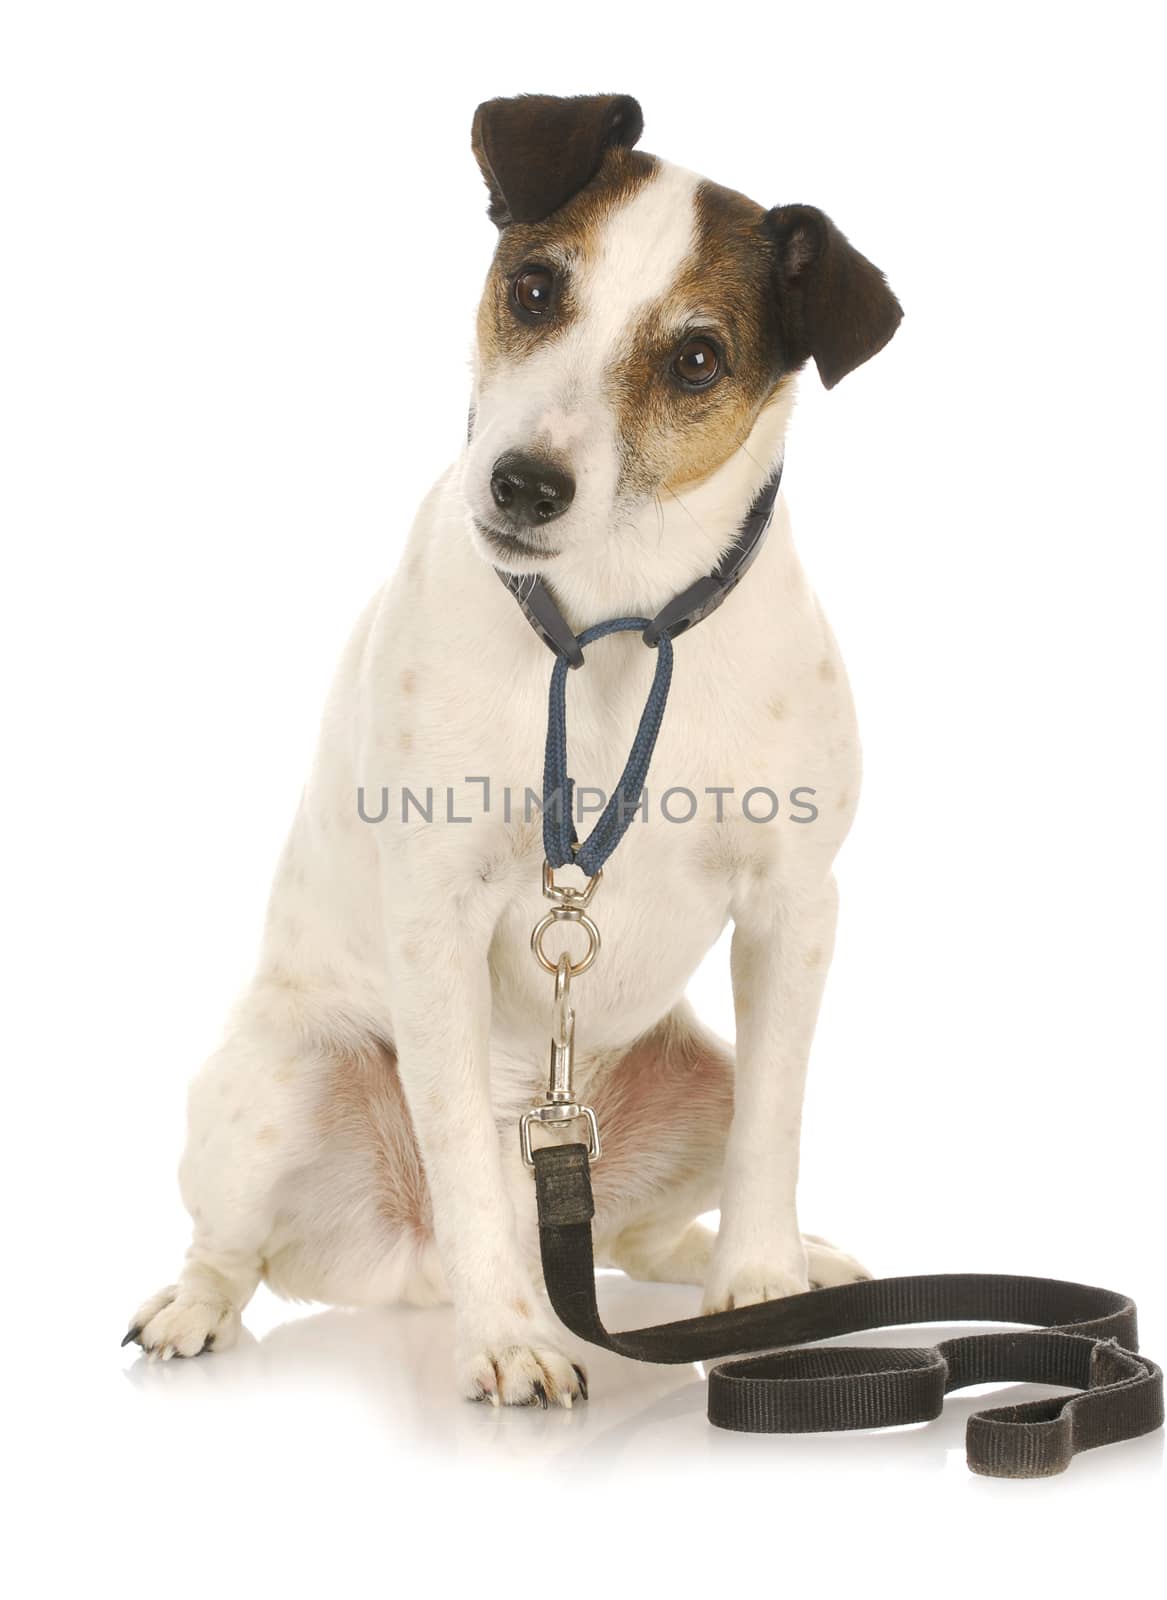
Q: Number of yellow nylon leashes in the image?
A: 0